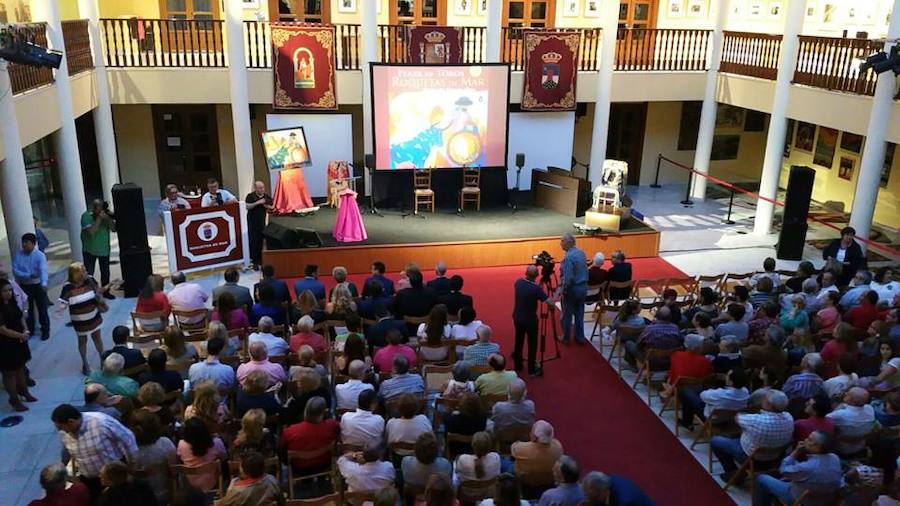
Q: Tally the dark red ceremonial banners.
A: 3